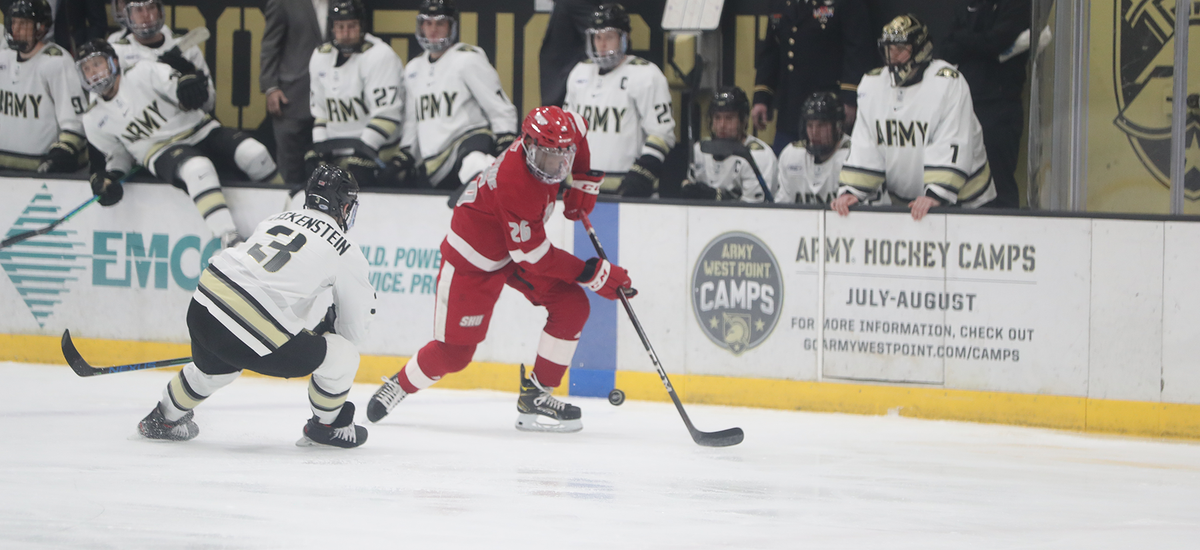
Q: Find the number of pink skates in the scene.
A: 0